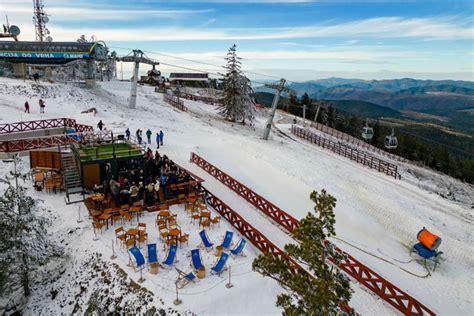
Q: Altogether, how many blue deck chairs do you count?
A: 9